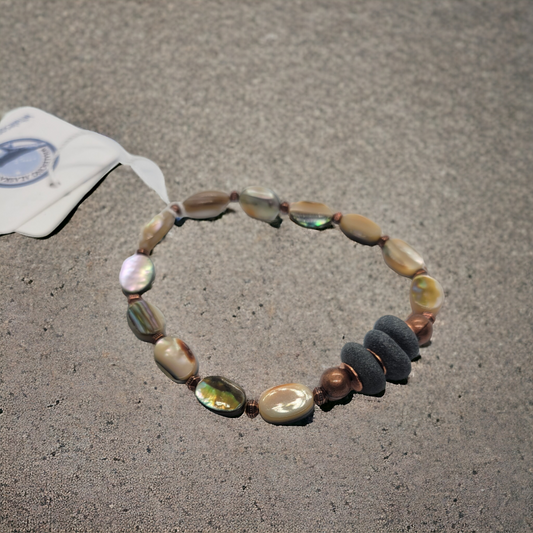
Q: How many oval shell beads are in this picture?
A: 12